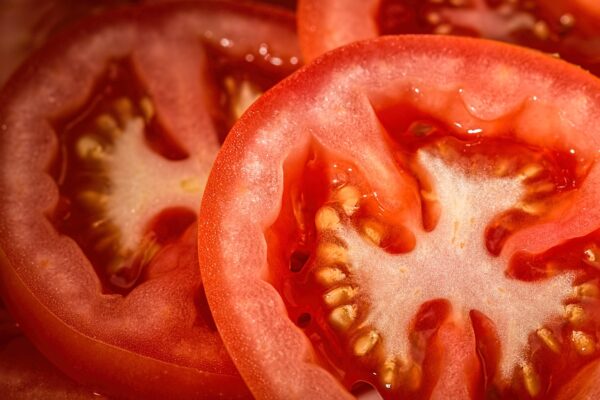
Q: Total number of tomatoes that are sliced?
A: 3